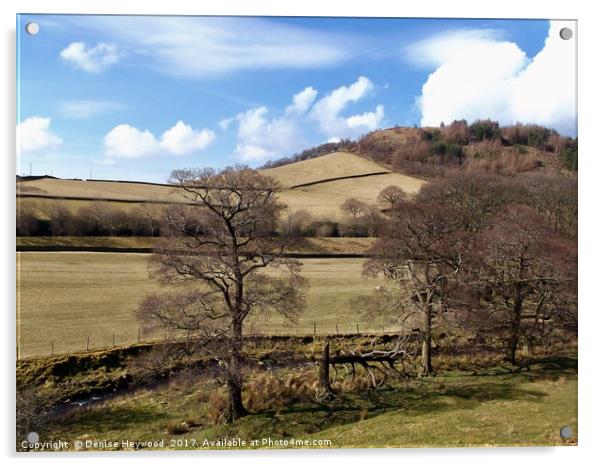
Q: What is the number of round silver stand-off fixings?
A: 4